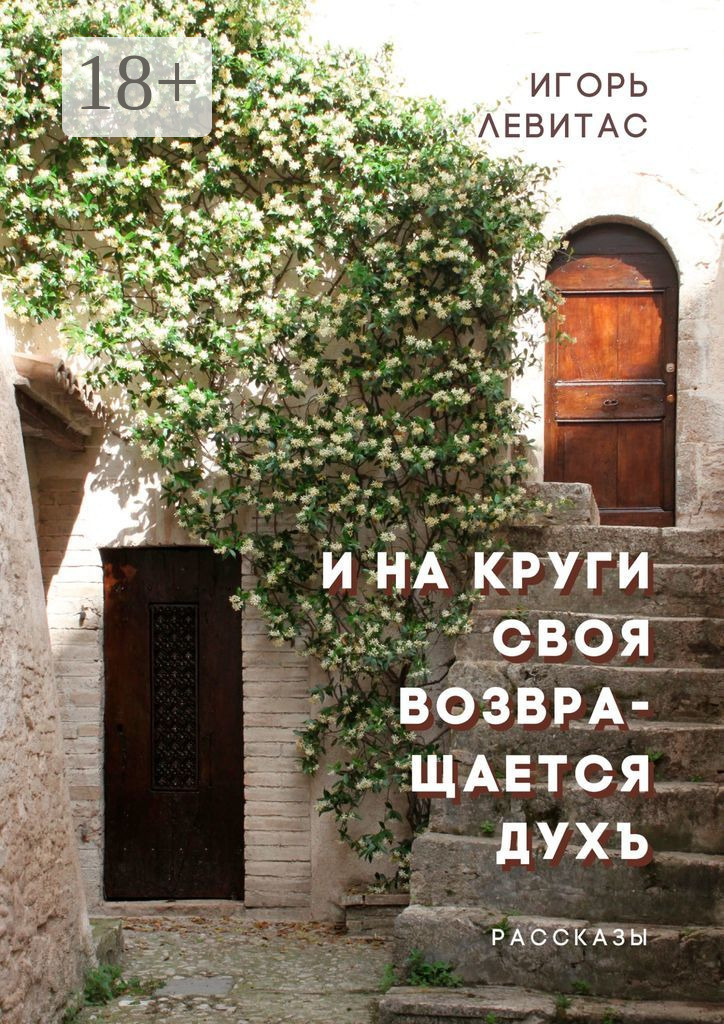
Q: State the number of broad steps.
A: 9